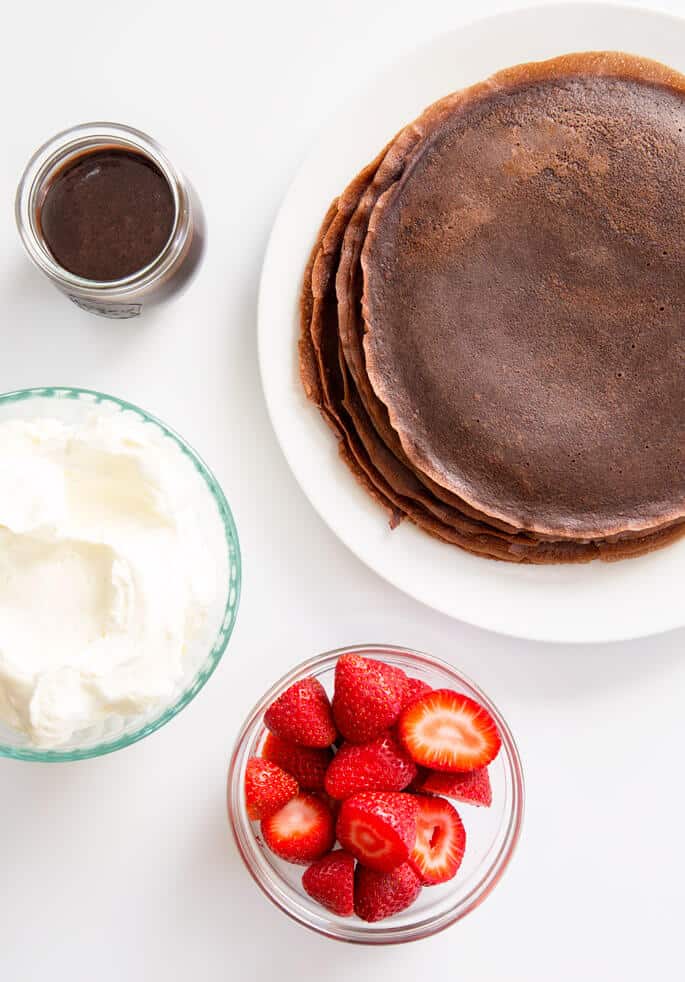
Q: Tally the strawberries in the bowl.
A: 13